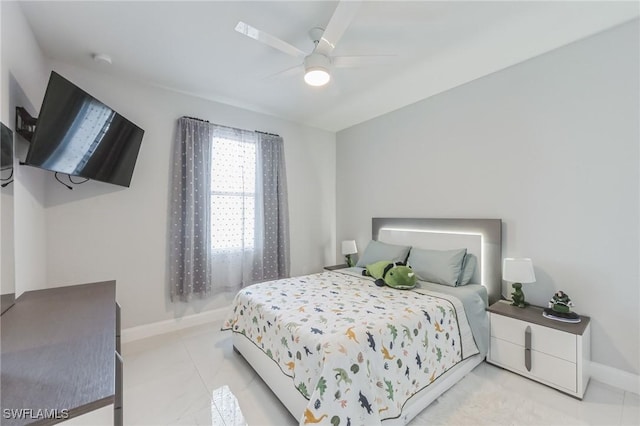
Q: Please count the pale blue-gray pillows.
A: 3